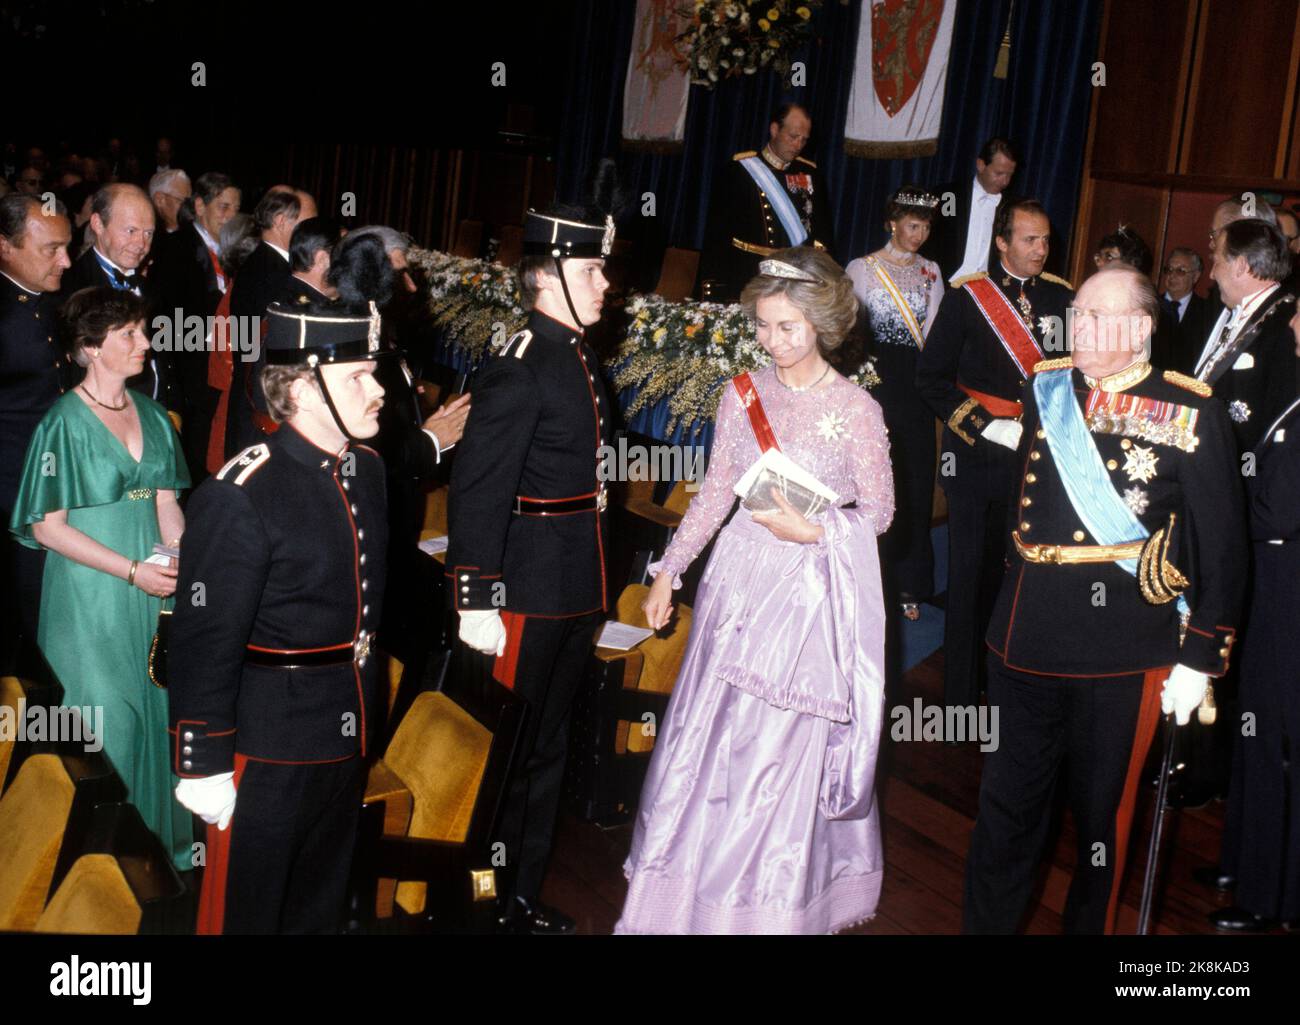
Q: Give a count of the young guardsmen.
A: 2